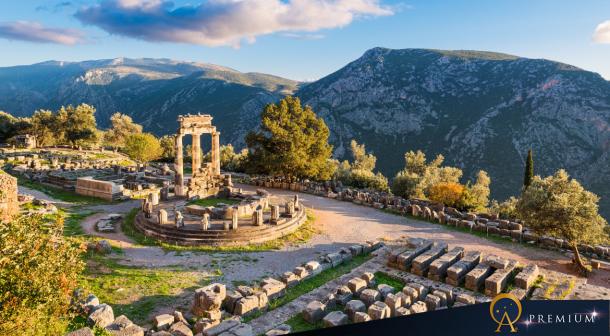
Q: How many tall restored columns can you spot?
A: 3